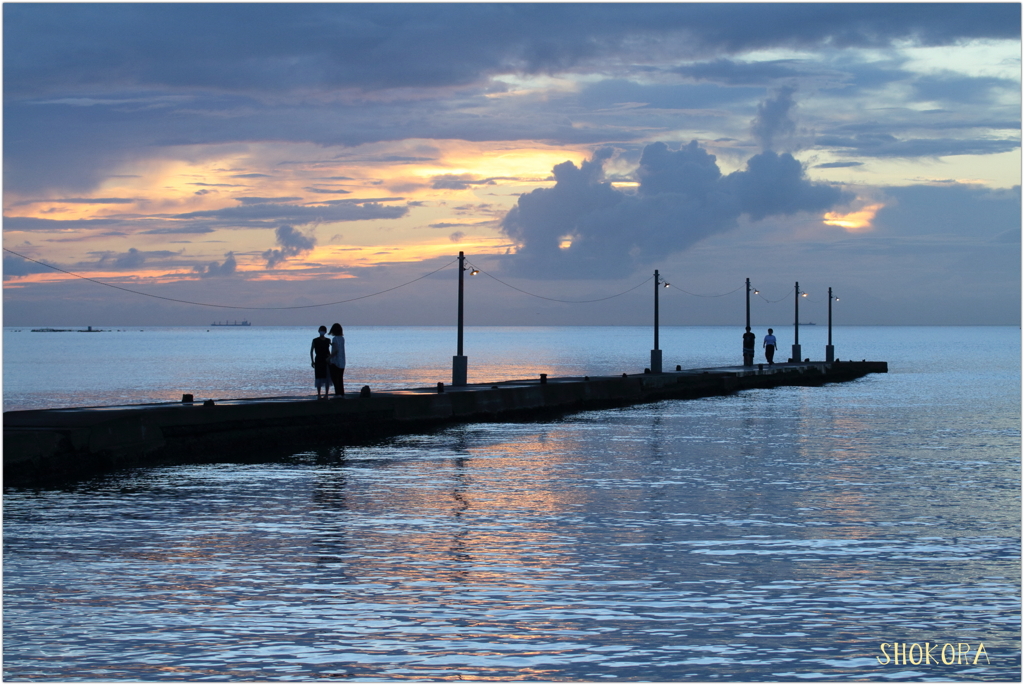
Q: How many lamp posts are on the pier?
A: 5